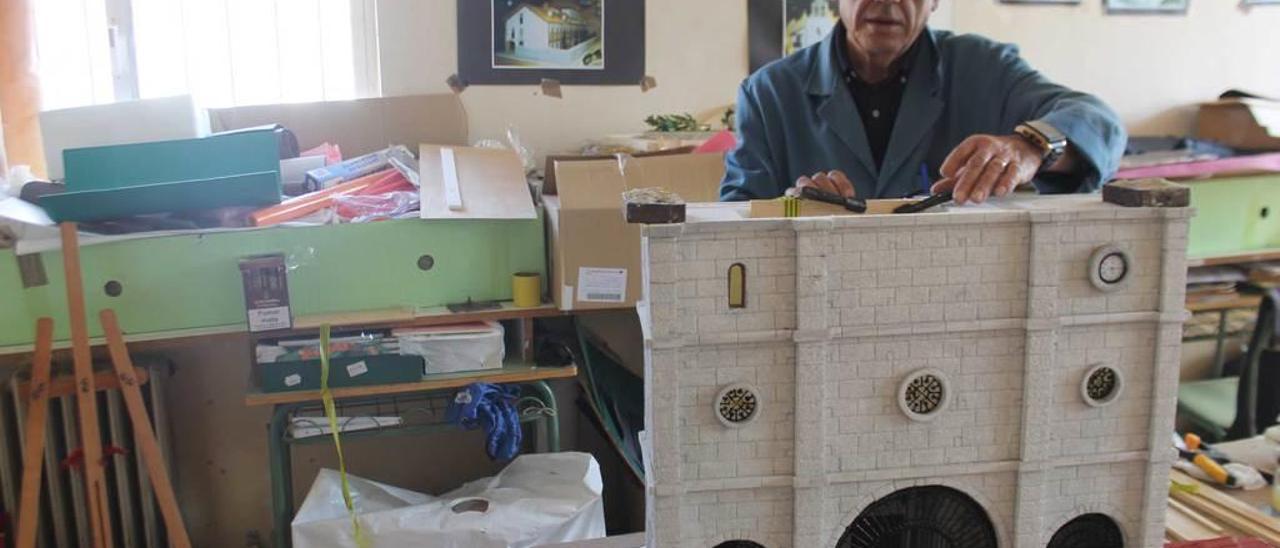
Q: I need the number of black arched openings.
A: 3